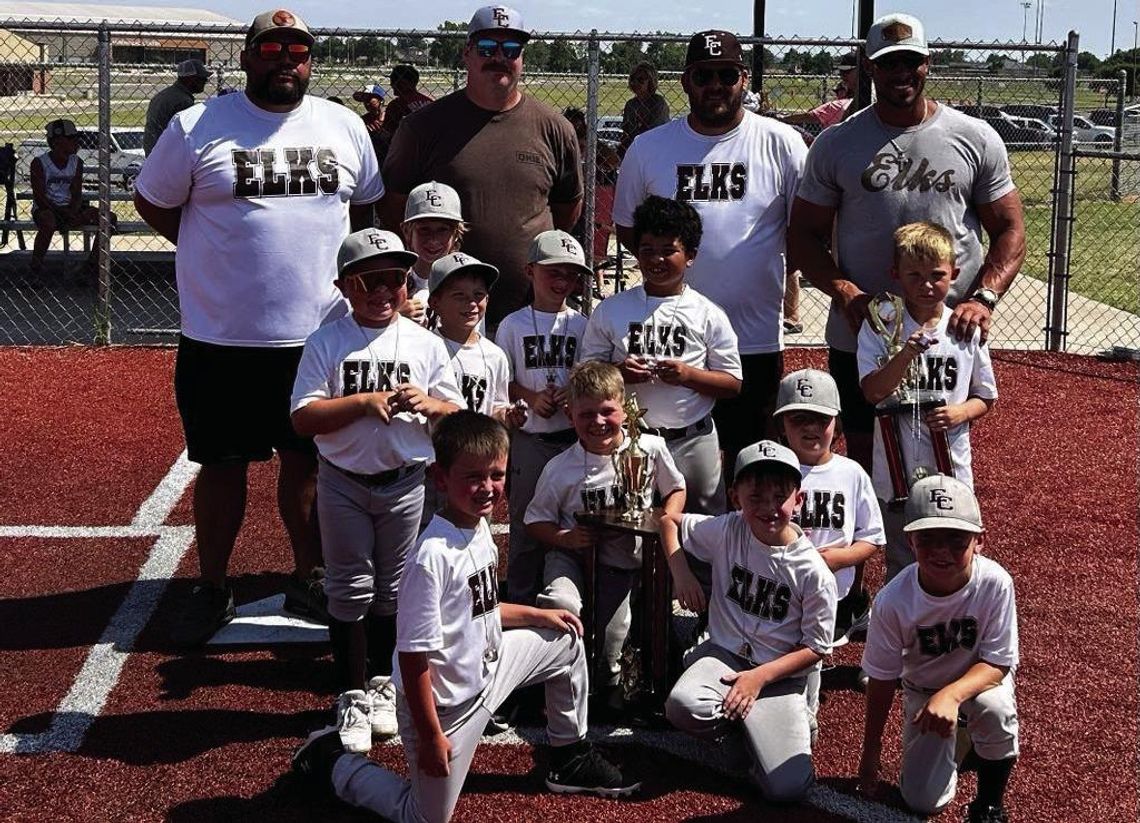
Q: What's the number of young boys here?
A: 11